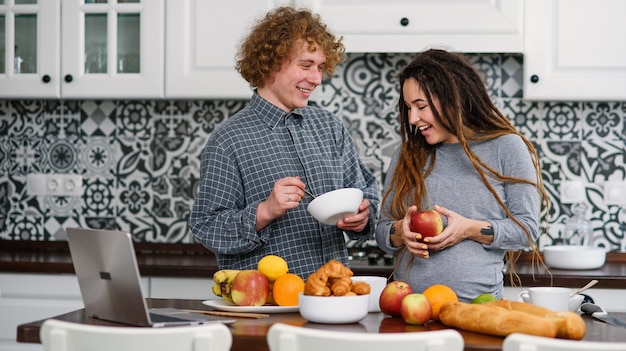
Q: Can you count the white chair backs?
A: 3